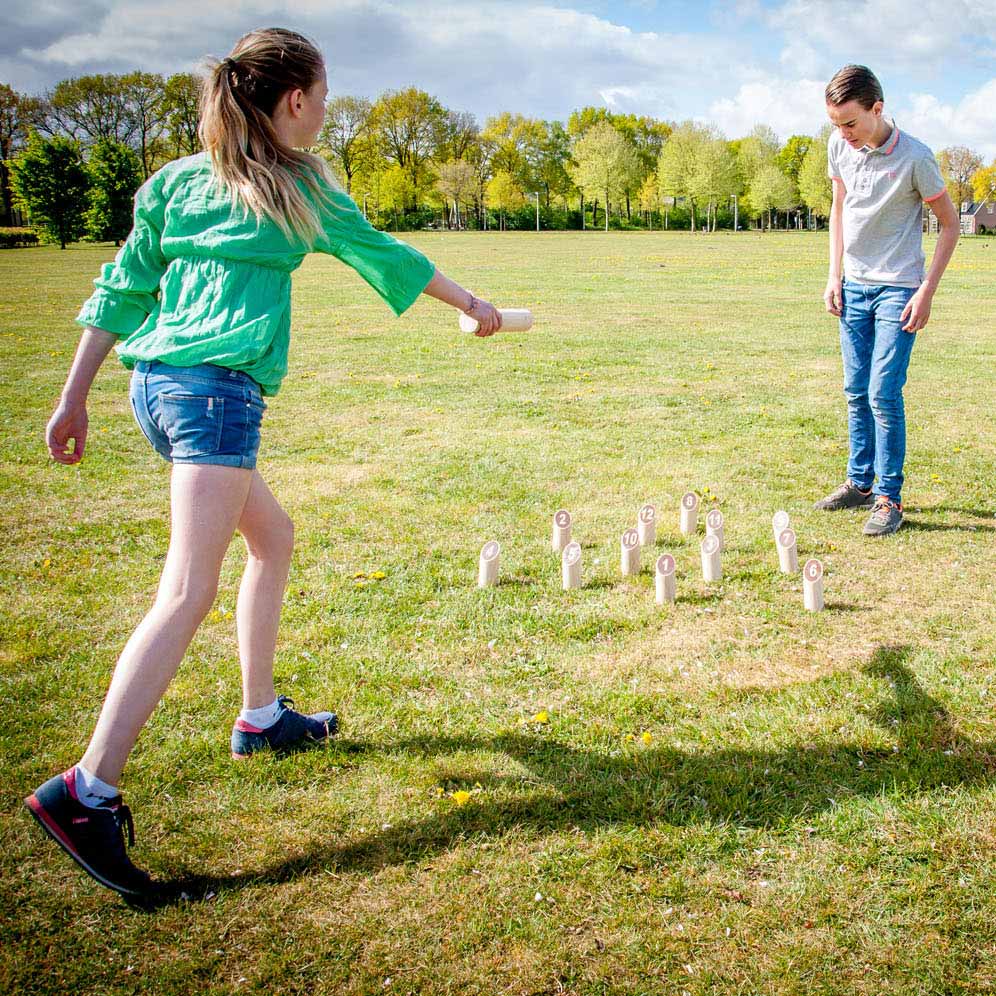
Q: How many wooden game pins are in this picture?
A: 12